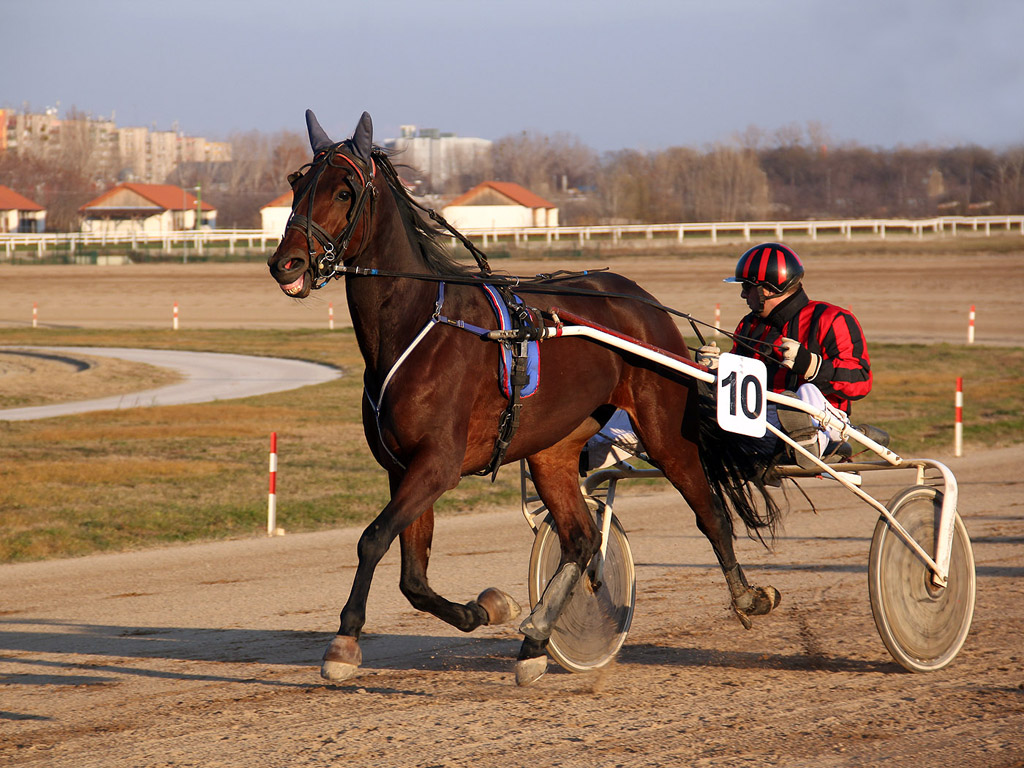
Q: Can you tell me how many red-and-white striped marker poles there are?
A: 7